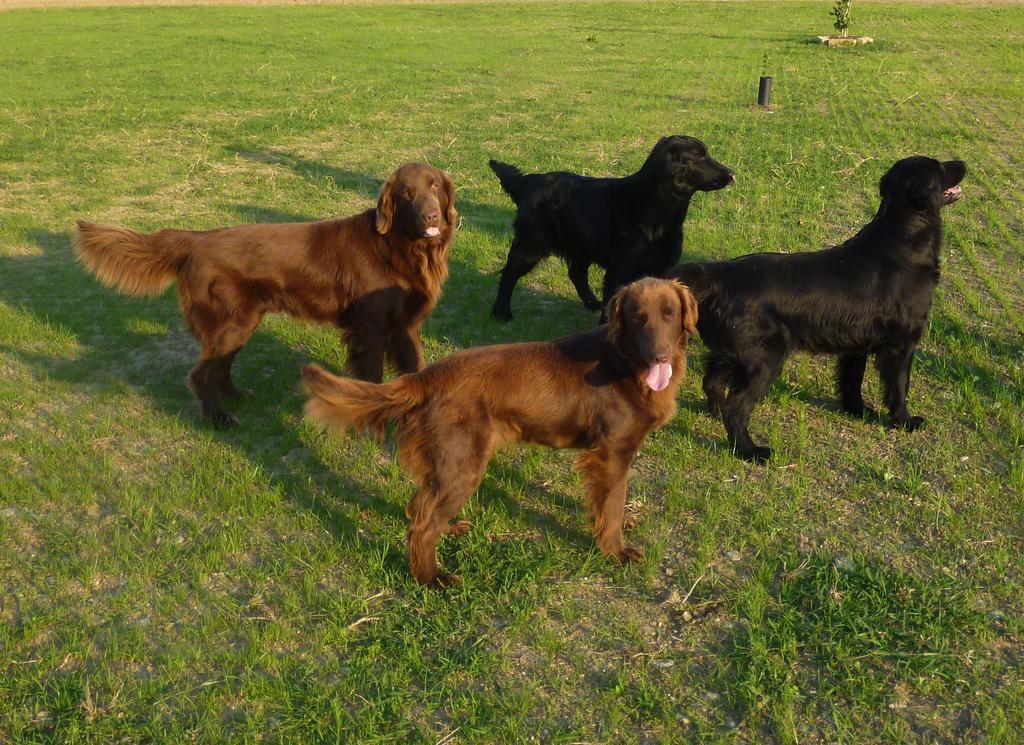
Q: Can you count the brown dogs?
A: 2